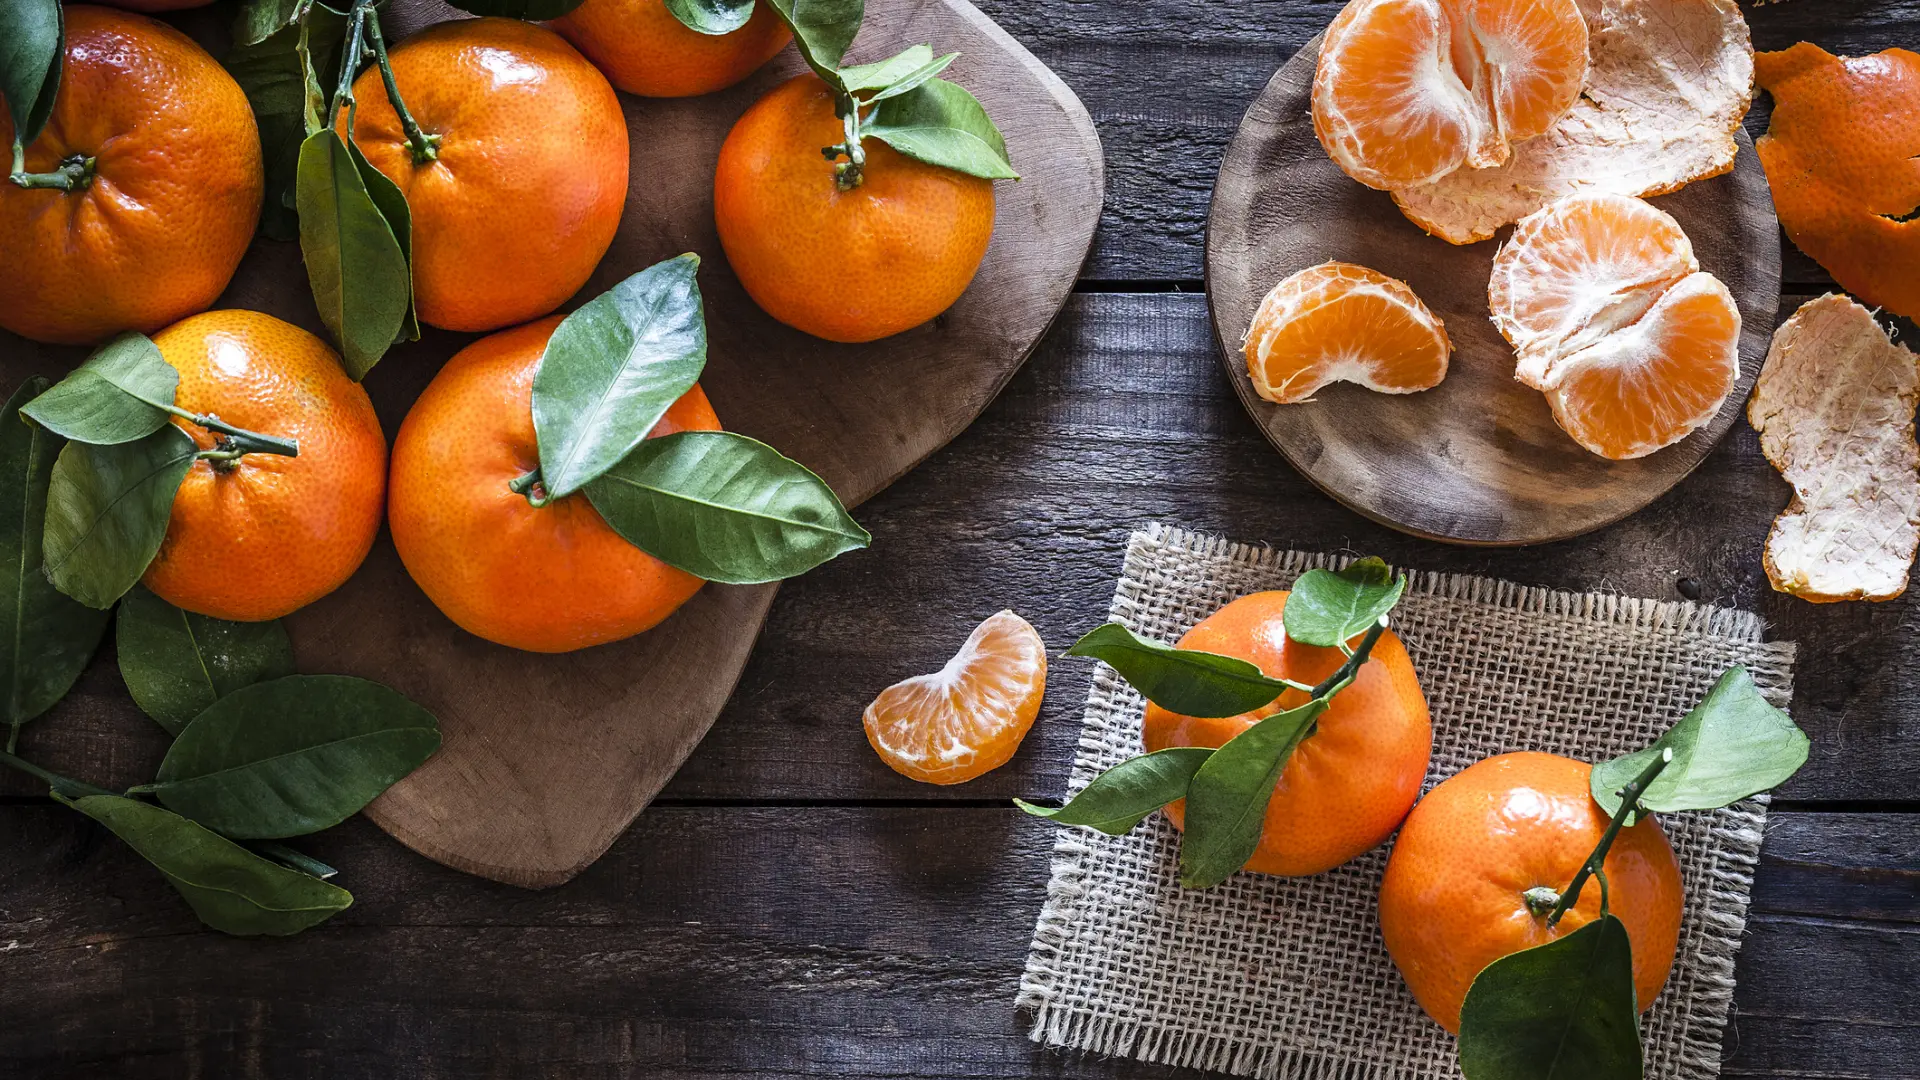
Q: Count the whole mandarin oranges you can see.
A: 8